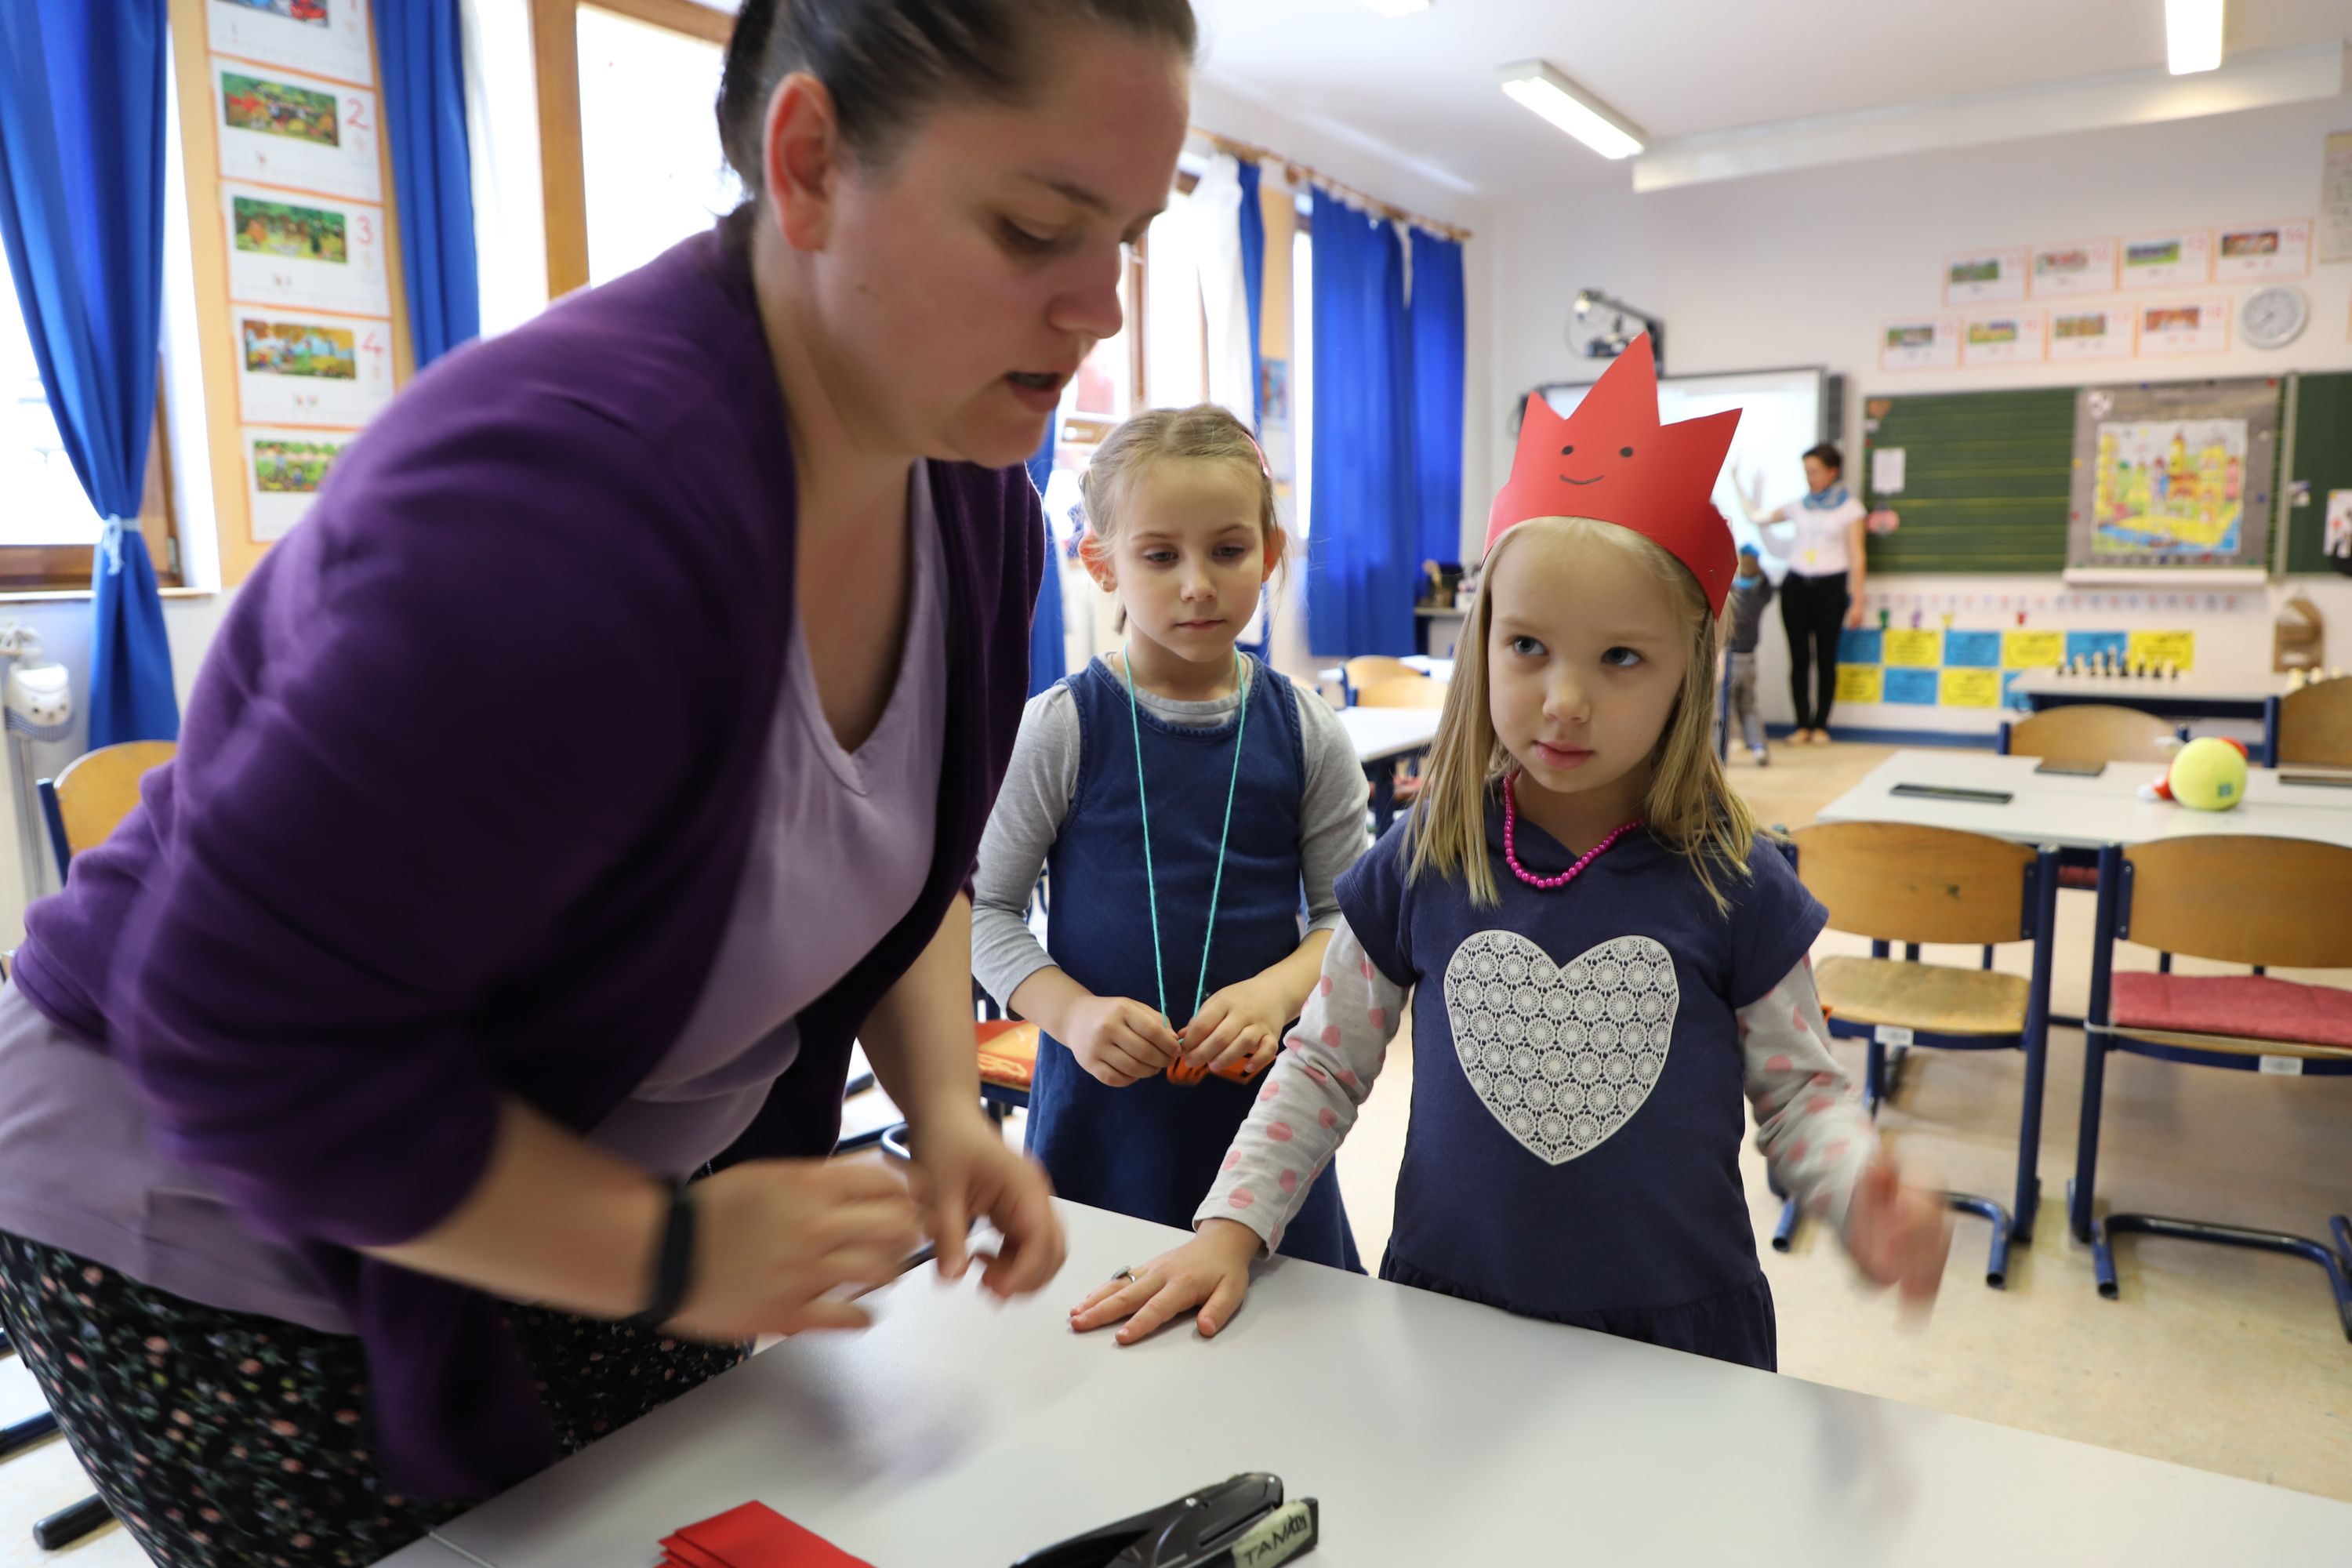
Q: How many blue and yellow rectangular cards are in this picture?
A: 10